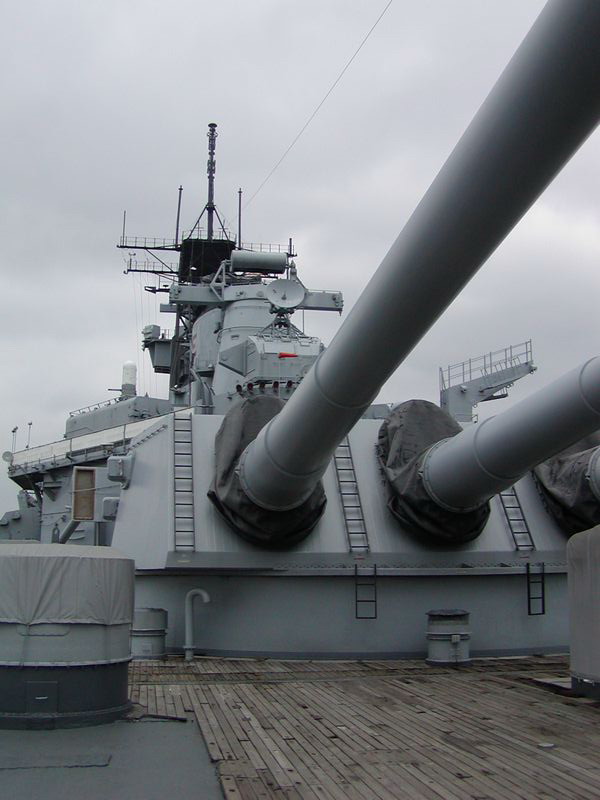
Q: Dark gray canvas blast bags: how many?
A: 3